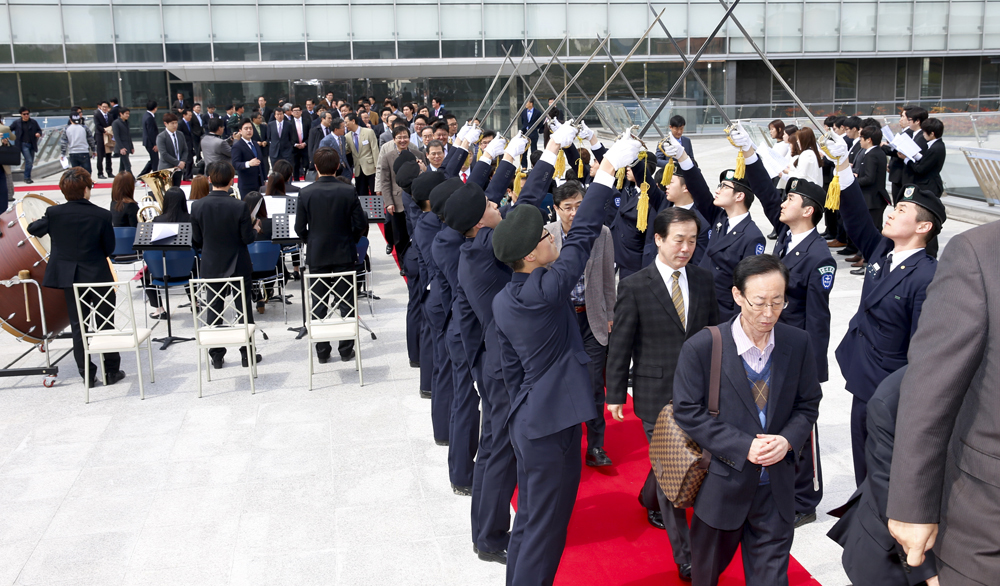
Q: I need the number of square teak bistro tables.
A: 0